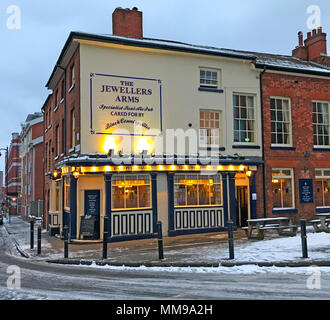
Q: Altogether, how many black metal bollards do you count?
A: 7